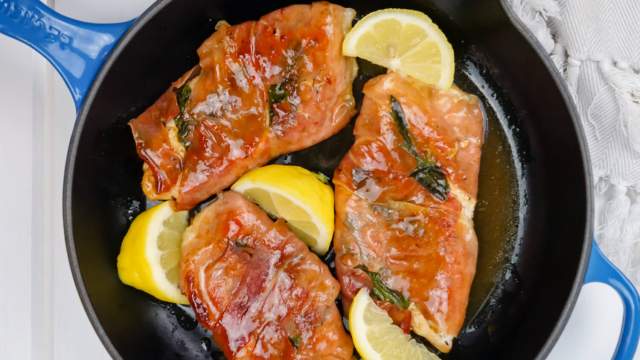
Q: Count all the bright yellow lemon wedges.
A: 4